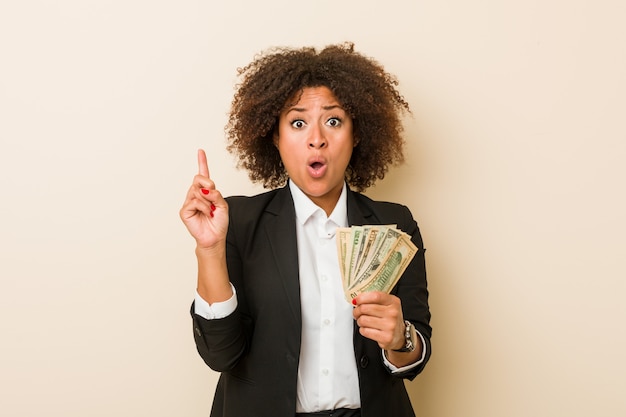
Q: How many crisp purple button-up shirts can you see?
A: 0